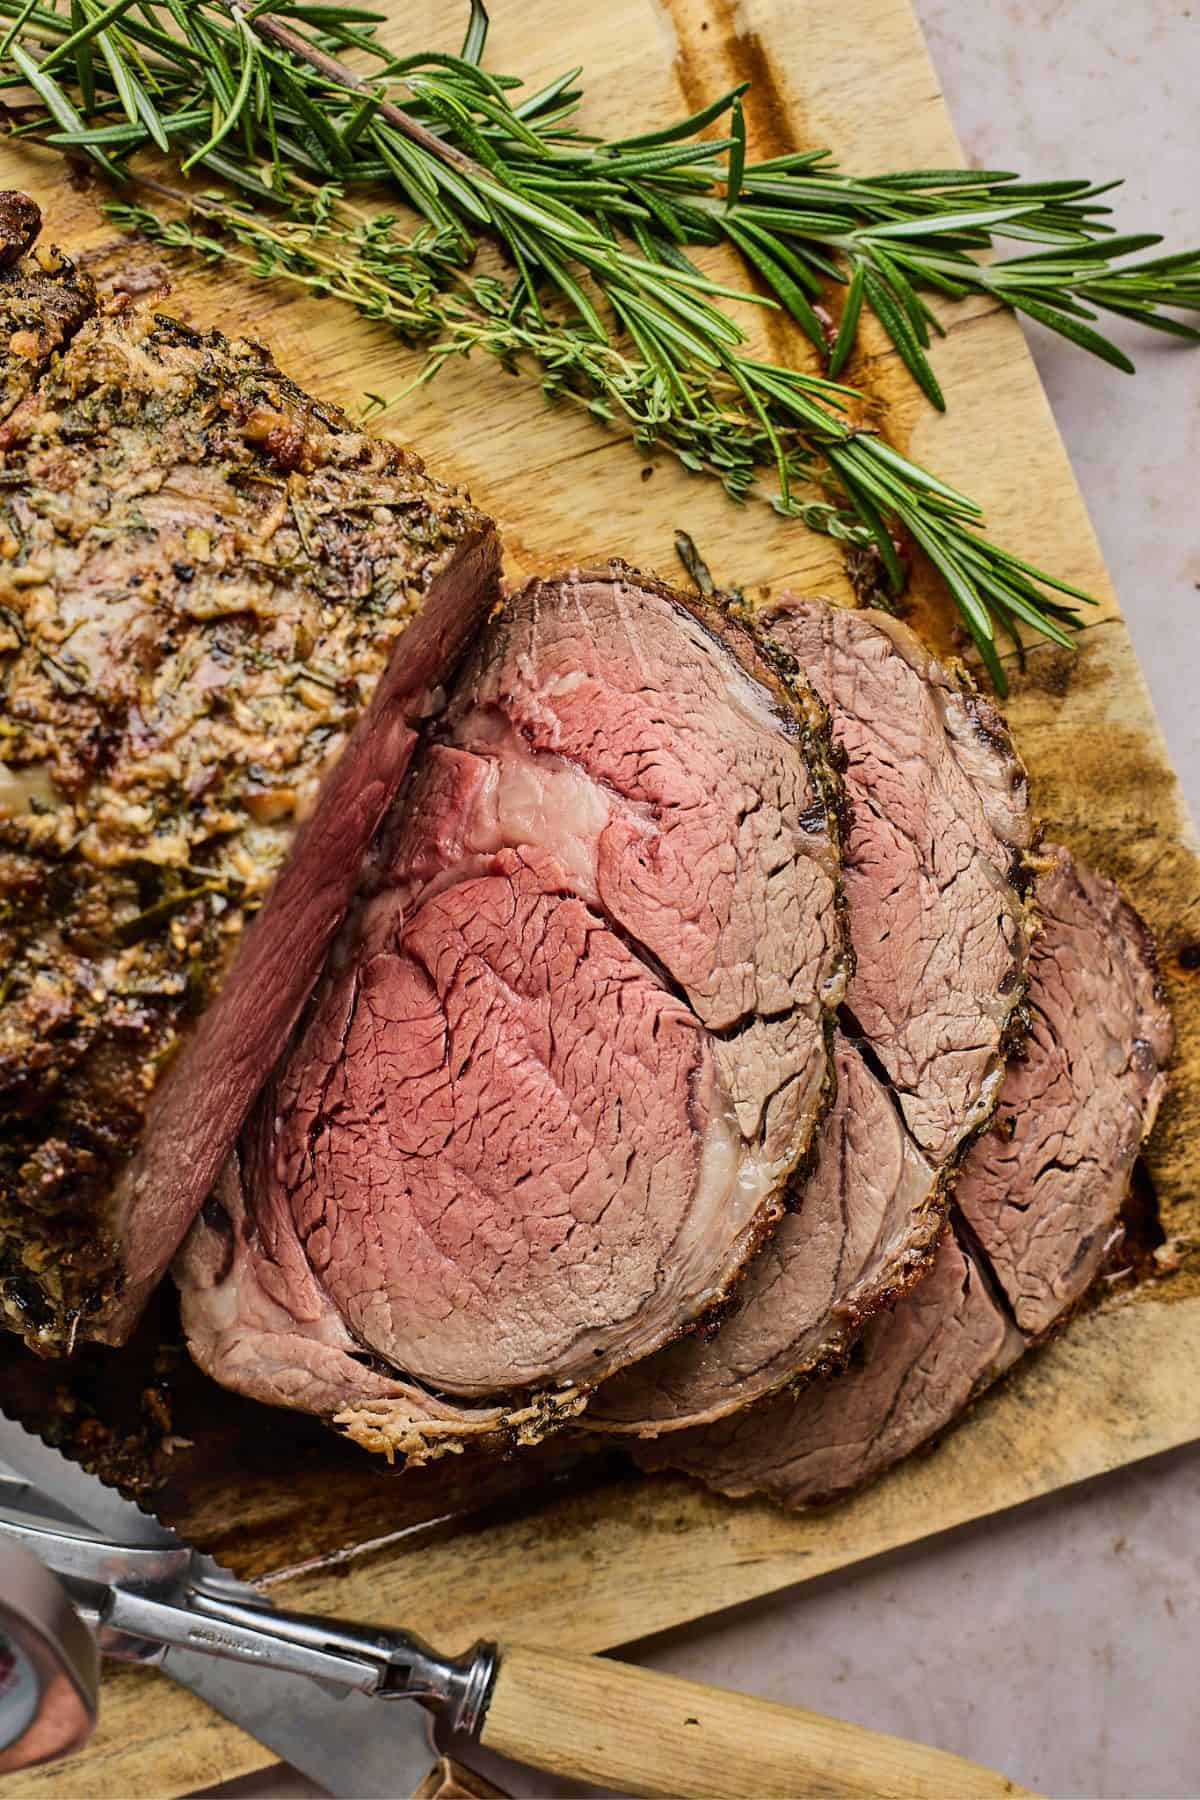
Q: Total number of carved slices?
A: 3